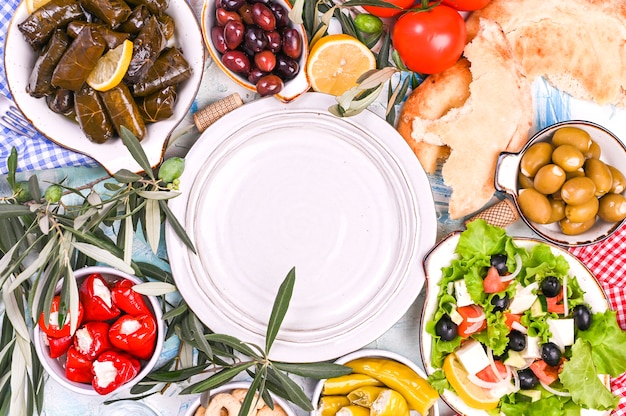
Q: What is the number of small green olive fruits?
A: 4